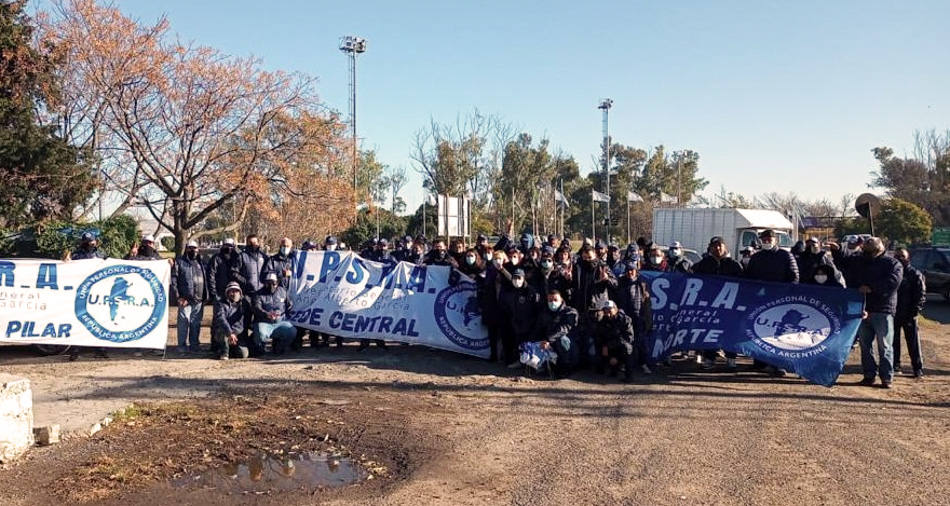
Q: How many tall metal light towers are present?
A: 2